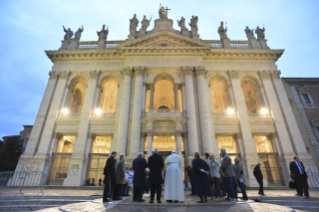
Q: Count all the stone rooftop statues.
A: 11